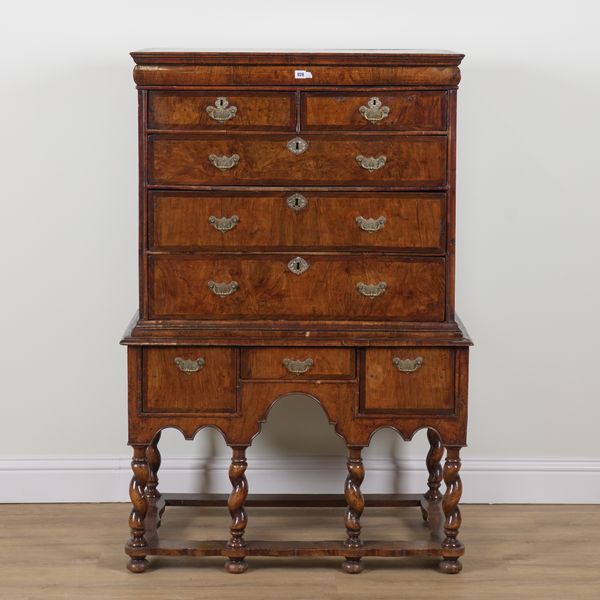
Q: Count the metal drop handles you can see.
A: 11